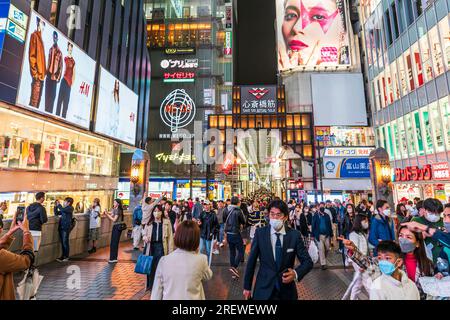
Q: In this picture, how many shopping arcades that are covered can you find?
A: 1